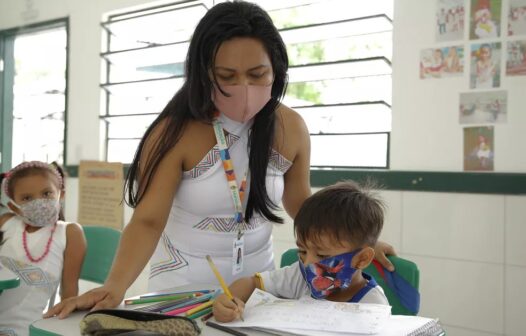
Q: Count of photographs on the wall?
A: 8